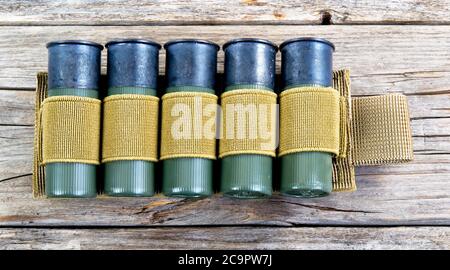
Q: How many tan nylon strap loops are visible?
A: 5